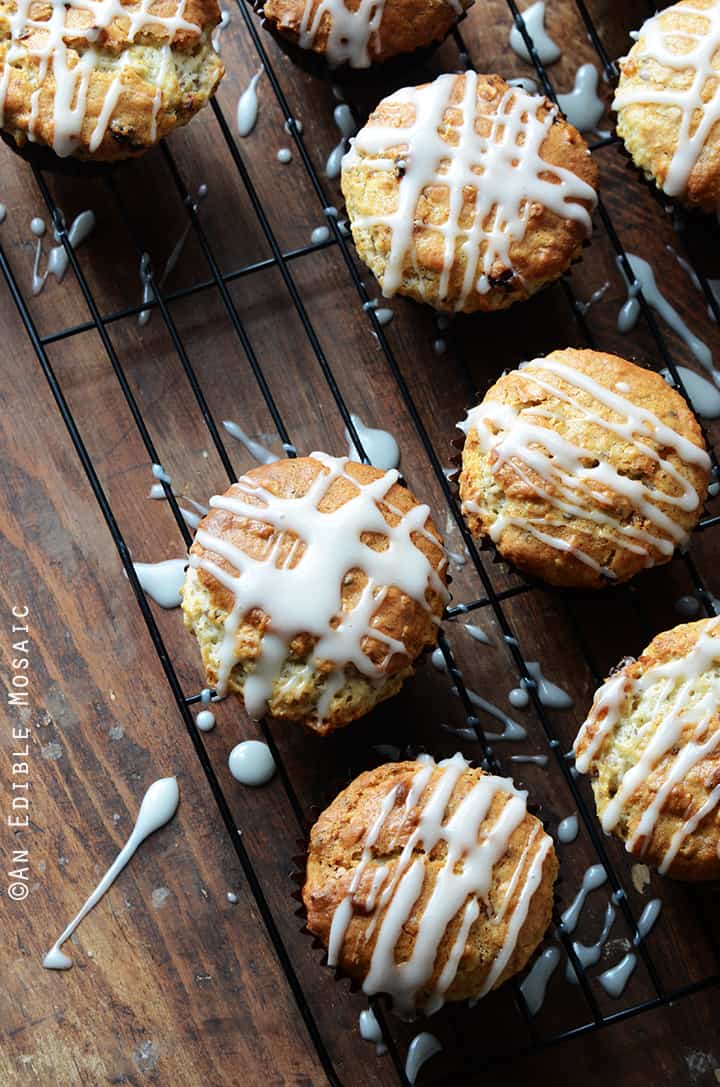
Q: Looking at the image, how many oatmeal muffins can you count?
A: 8